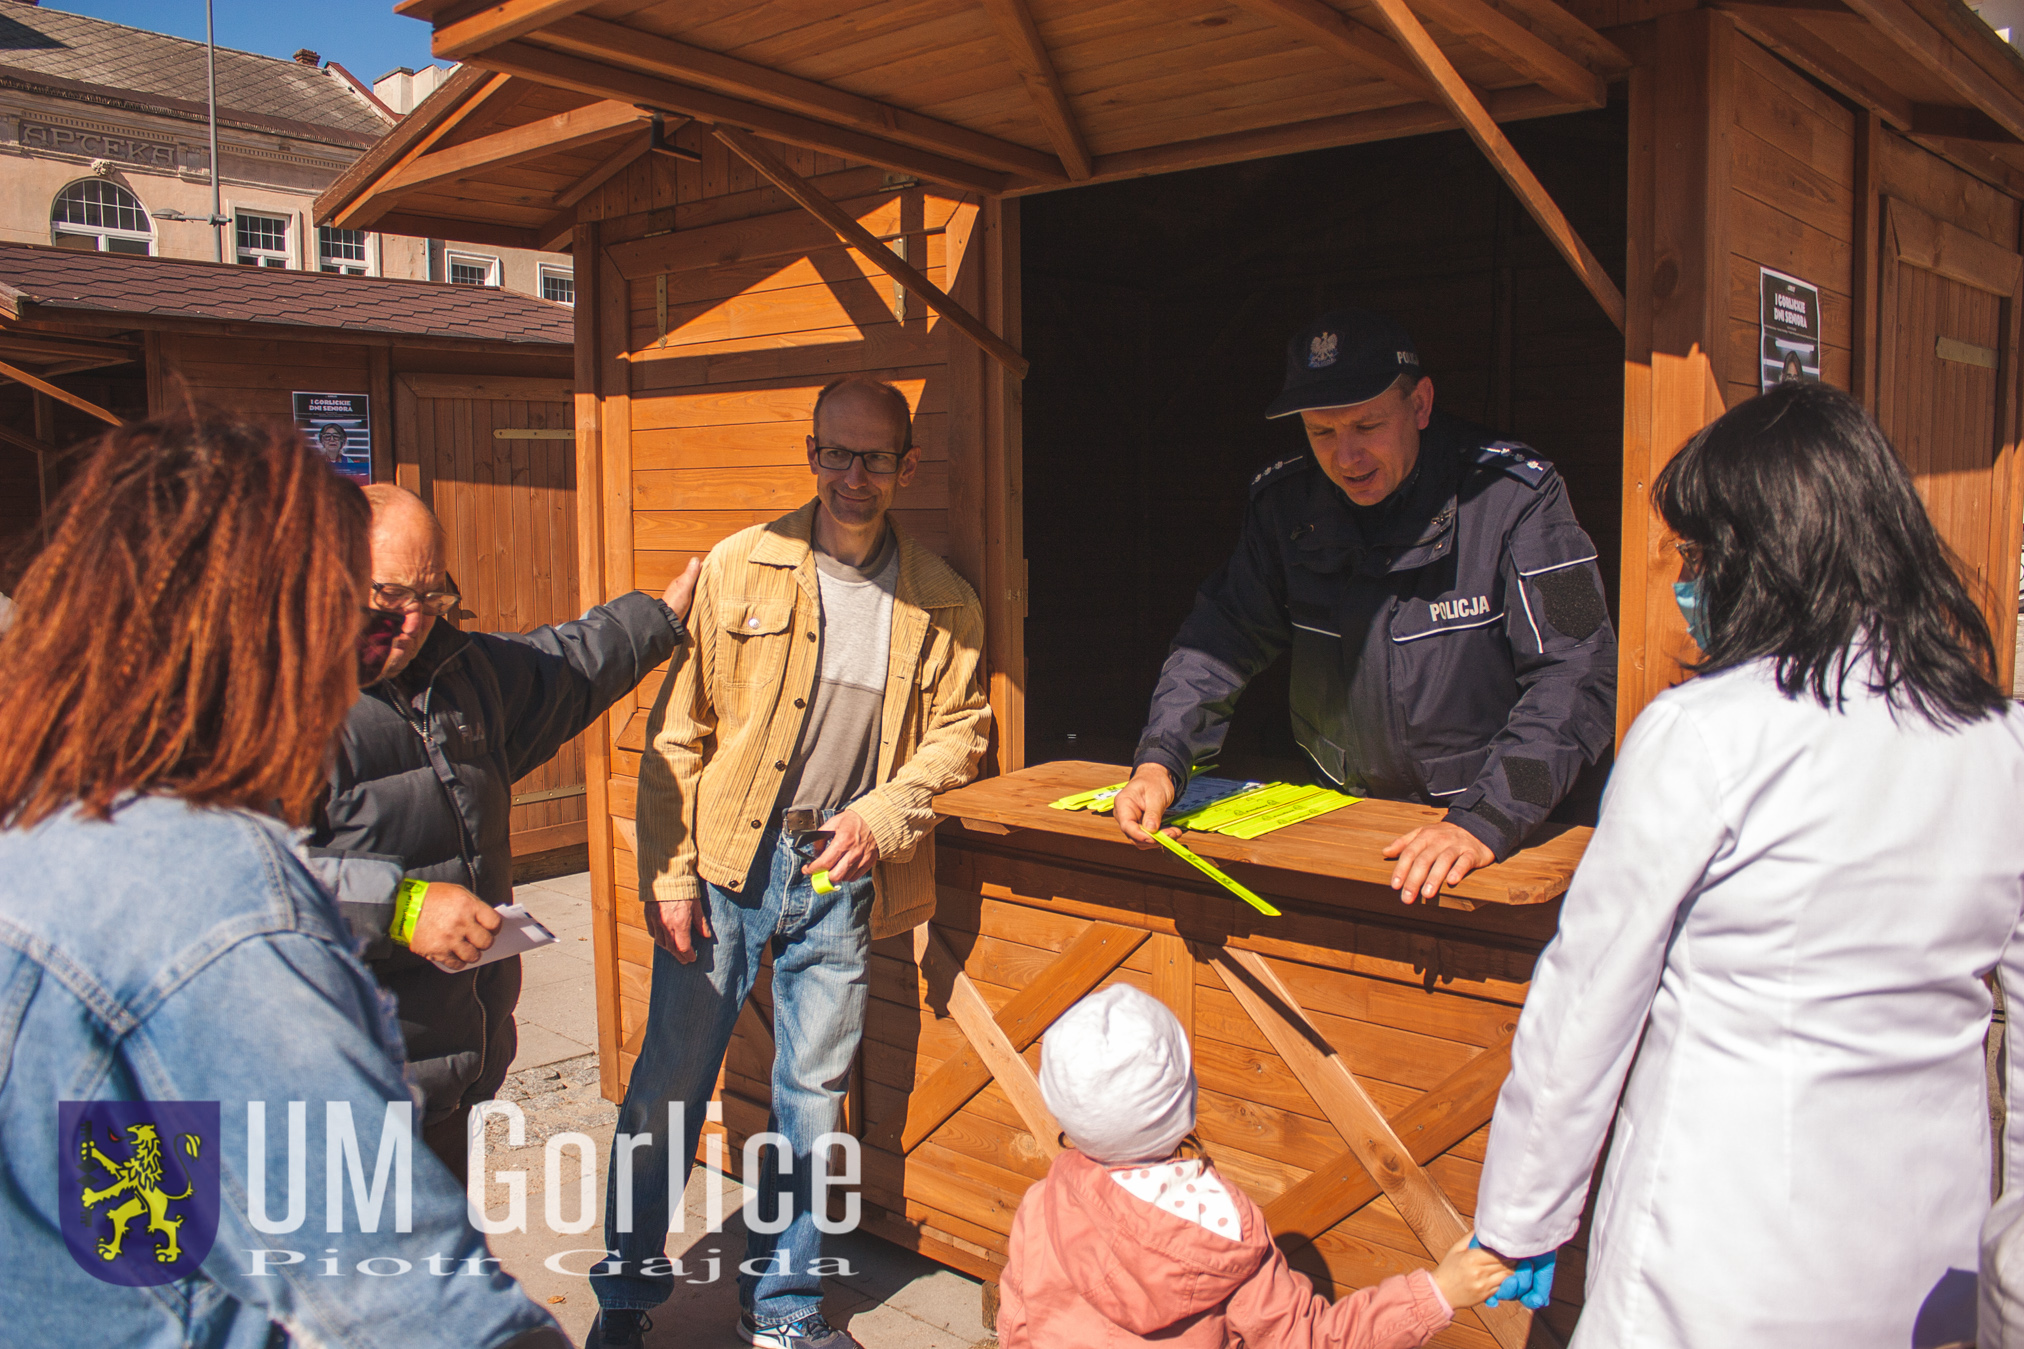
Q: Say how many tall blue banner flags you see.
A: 0